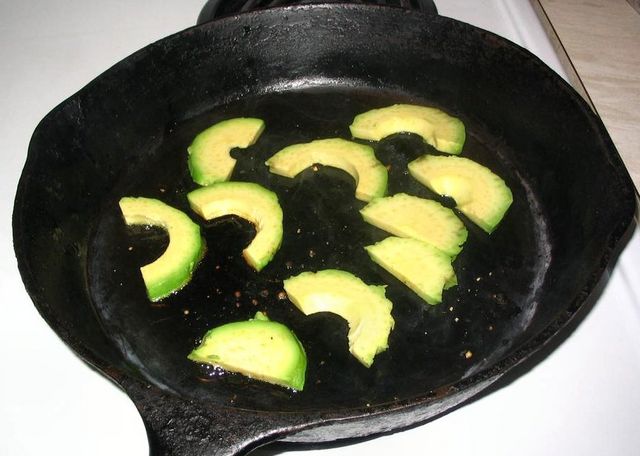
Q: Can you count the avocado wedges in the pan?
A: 10